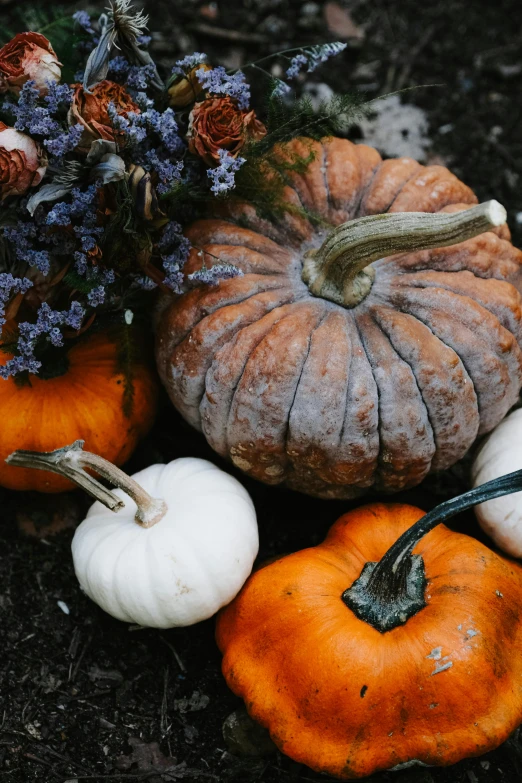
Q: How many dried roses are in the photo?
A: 4